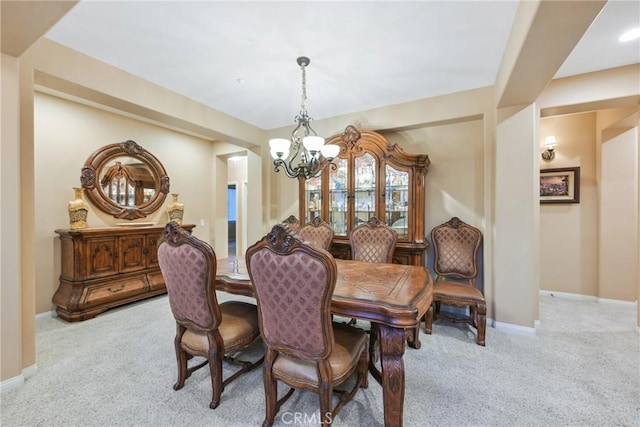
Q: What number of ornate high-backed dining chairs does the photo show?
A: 6